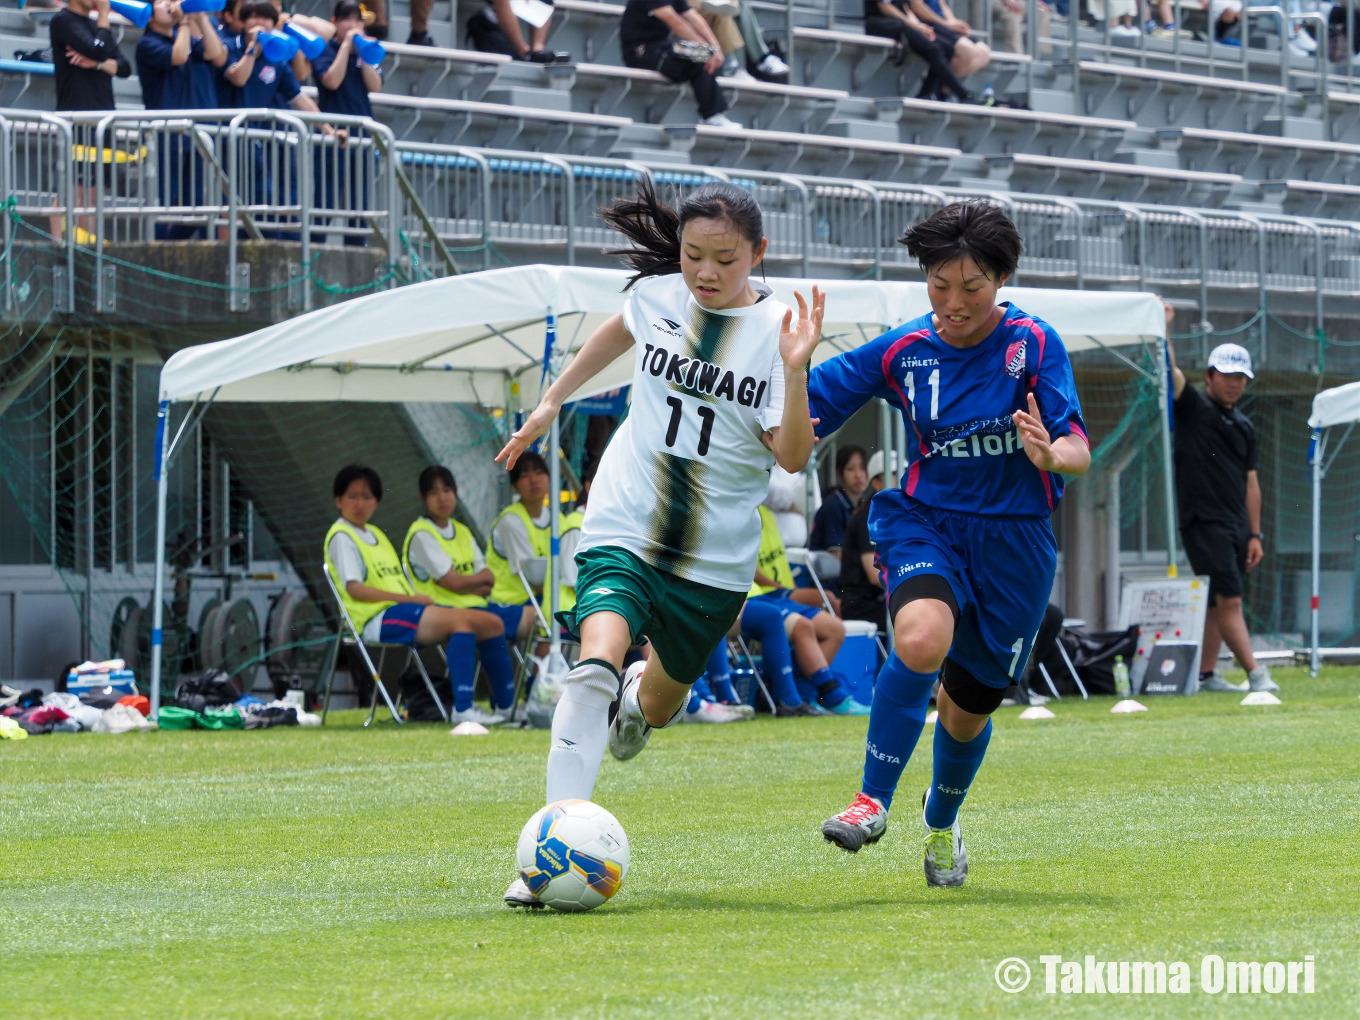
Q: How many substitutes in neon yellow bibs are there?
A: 5